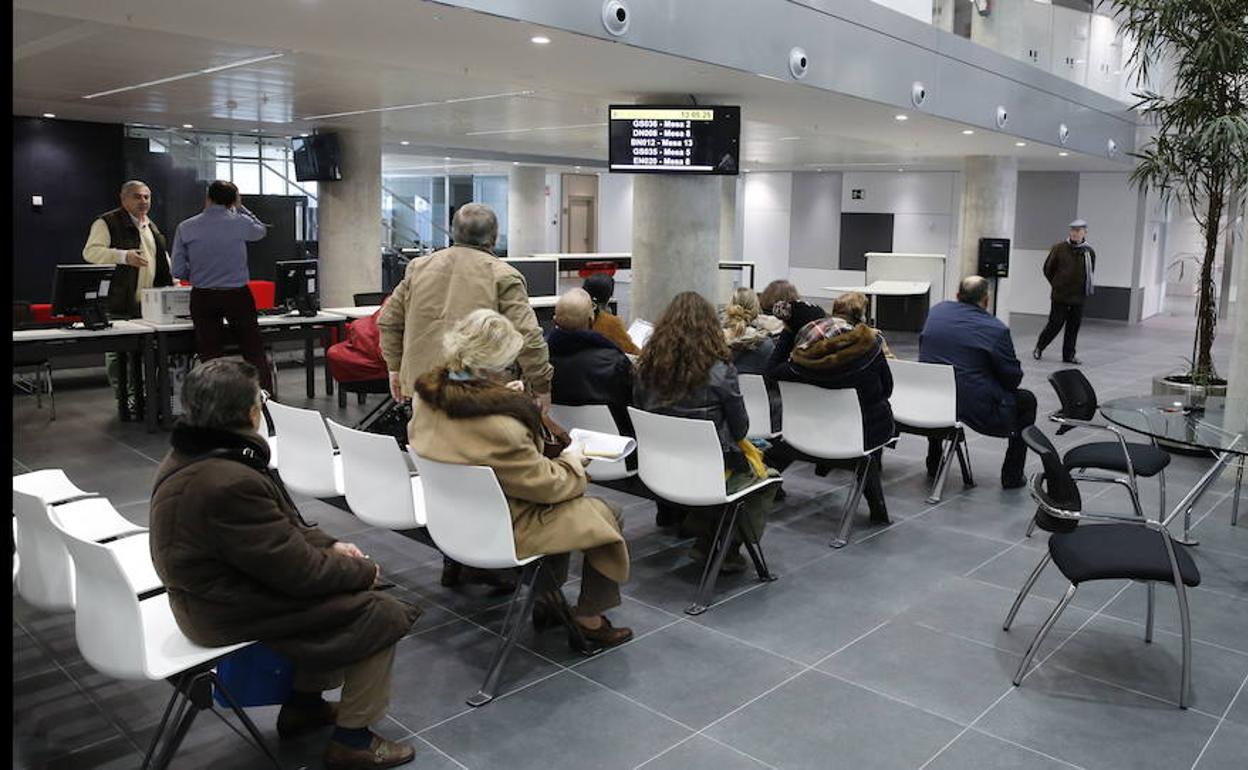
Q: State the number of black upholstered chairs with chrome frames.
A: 2